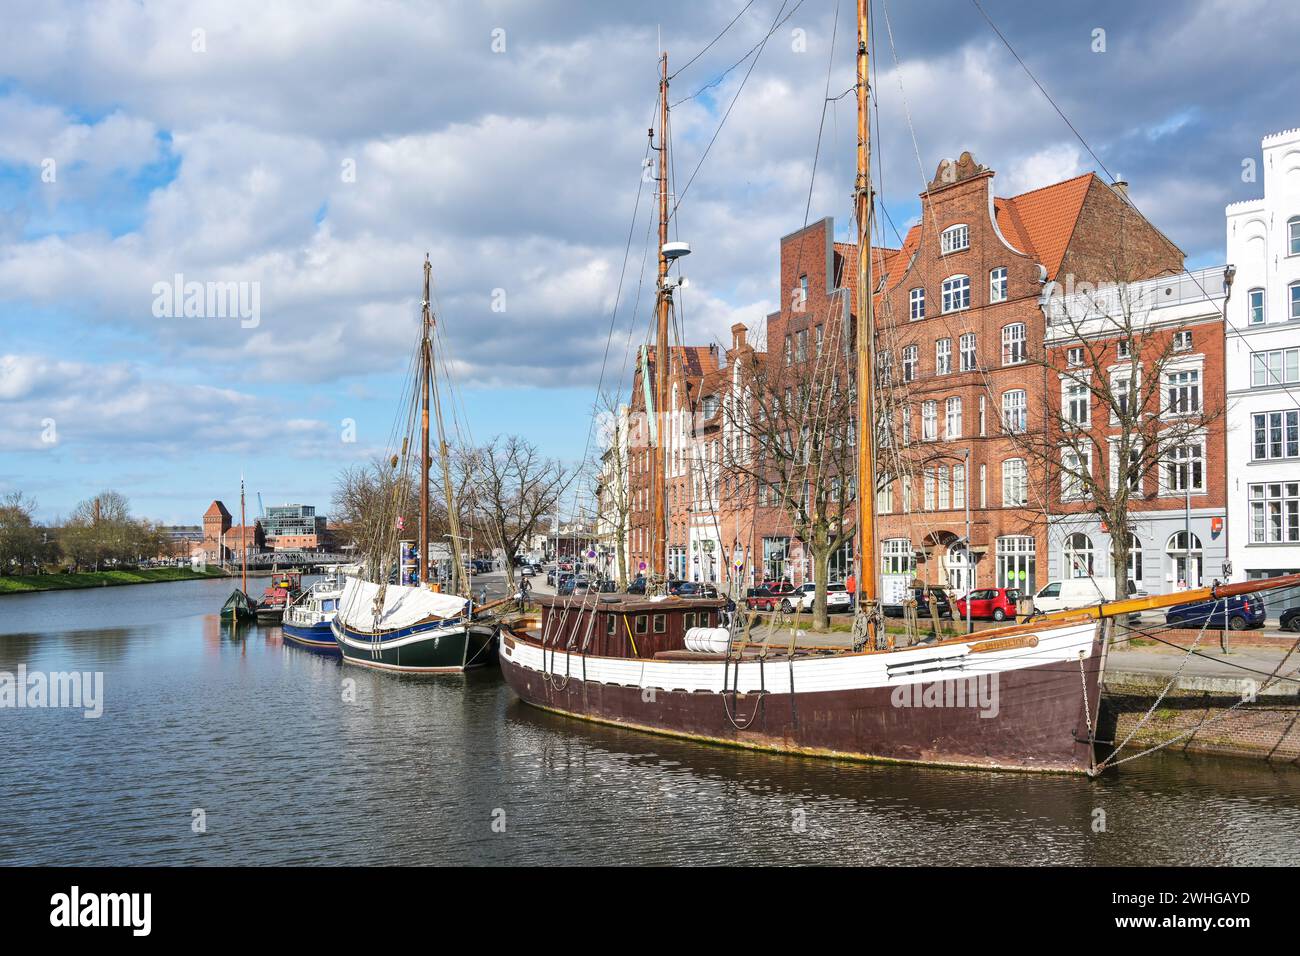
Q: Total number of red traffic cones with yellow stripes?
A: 0